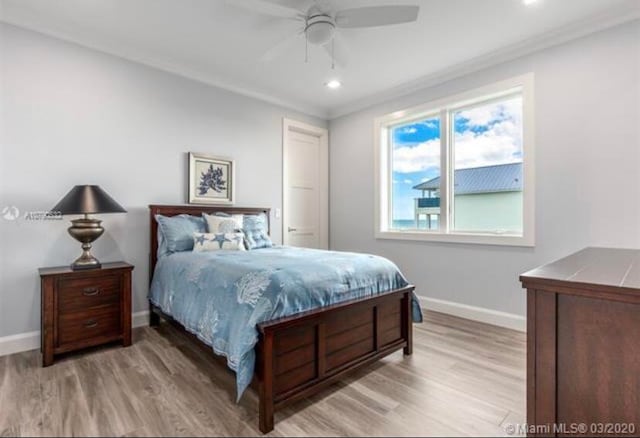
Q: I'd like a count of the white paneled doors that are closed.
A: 1